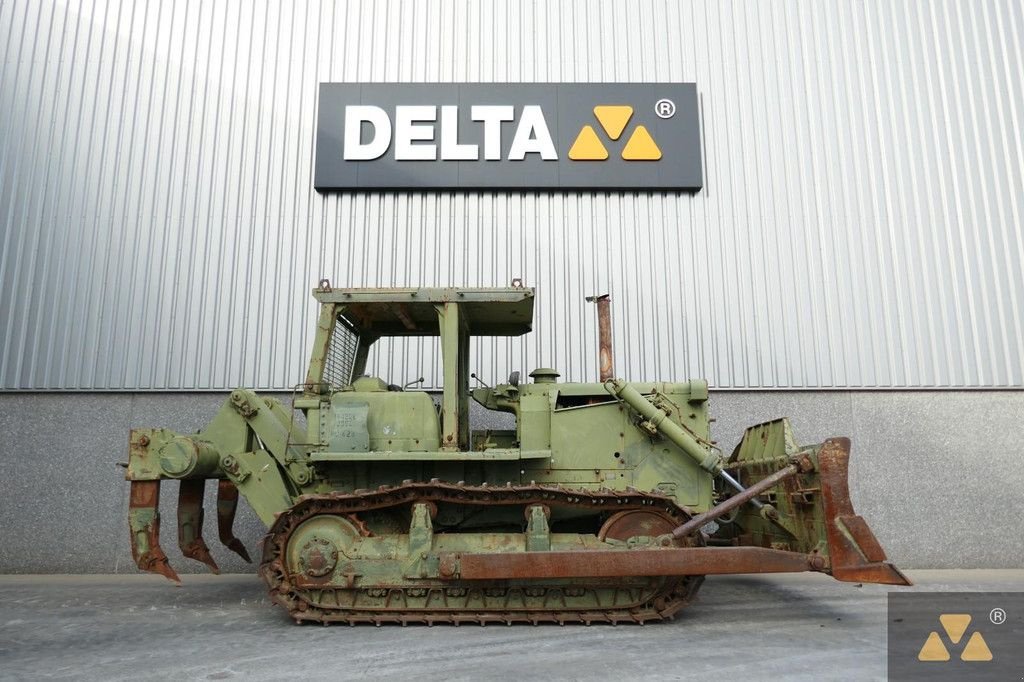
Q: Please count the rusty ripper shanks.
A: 3